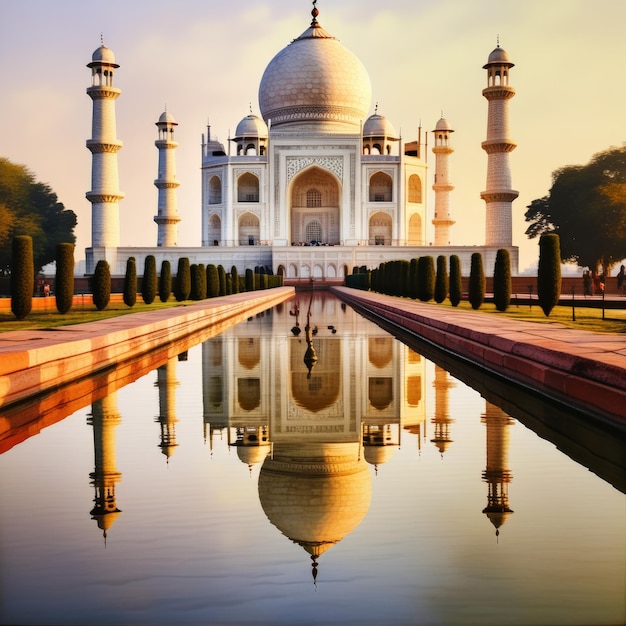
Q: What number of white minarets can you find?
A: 4